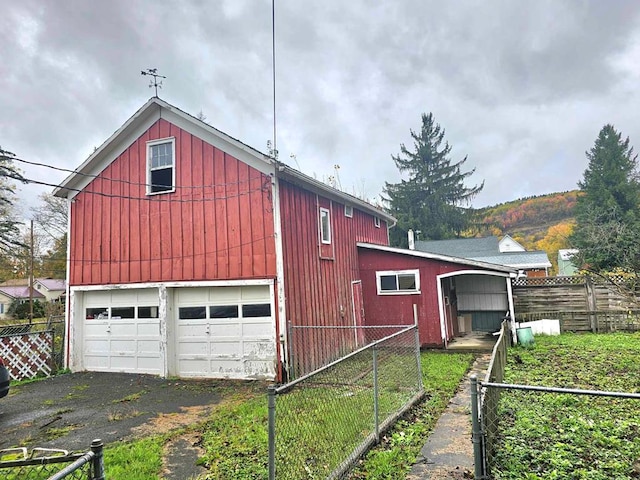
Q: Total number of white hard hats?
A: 0